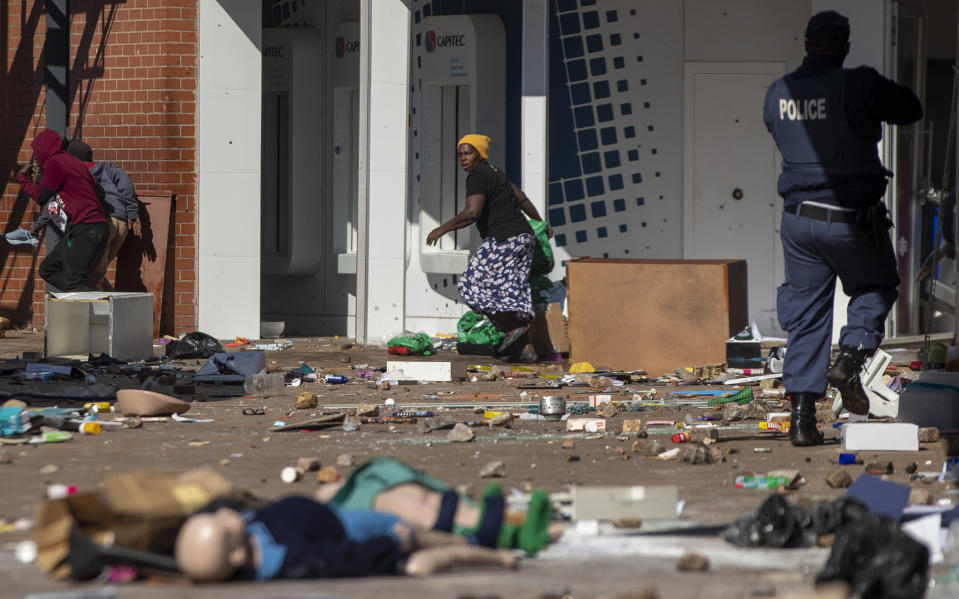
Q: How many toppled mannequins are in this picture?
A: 2